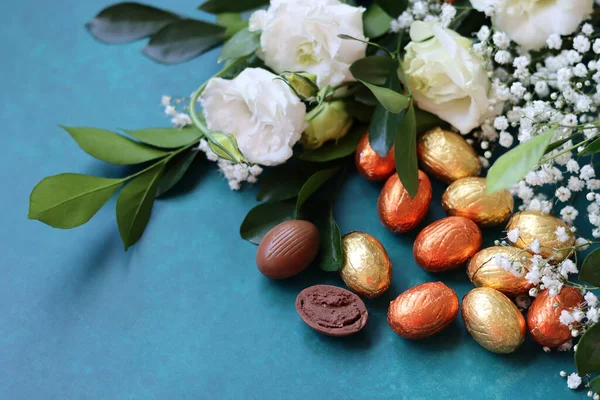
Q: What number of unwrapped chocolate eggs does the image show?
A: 2